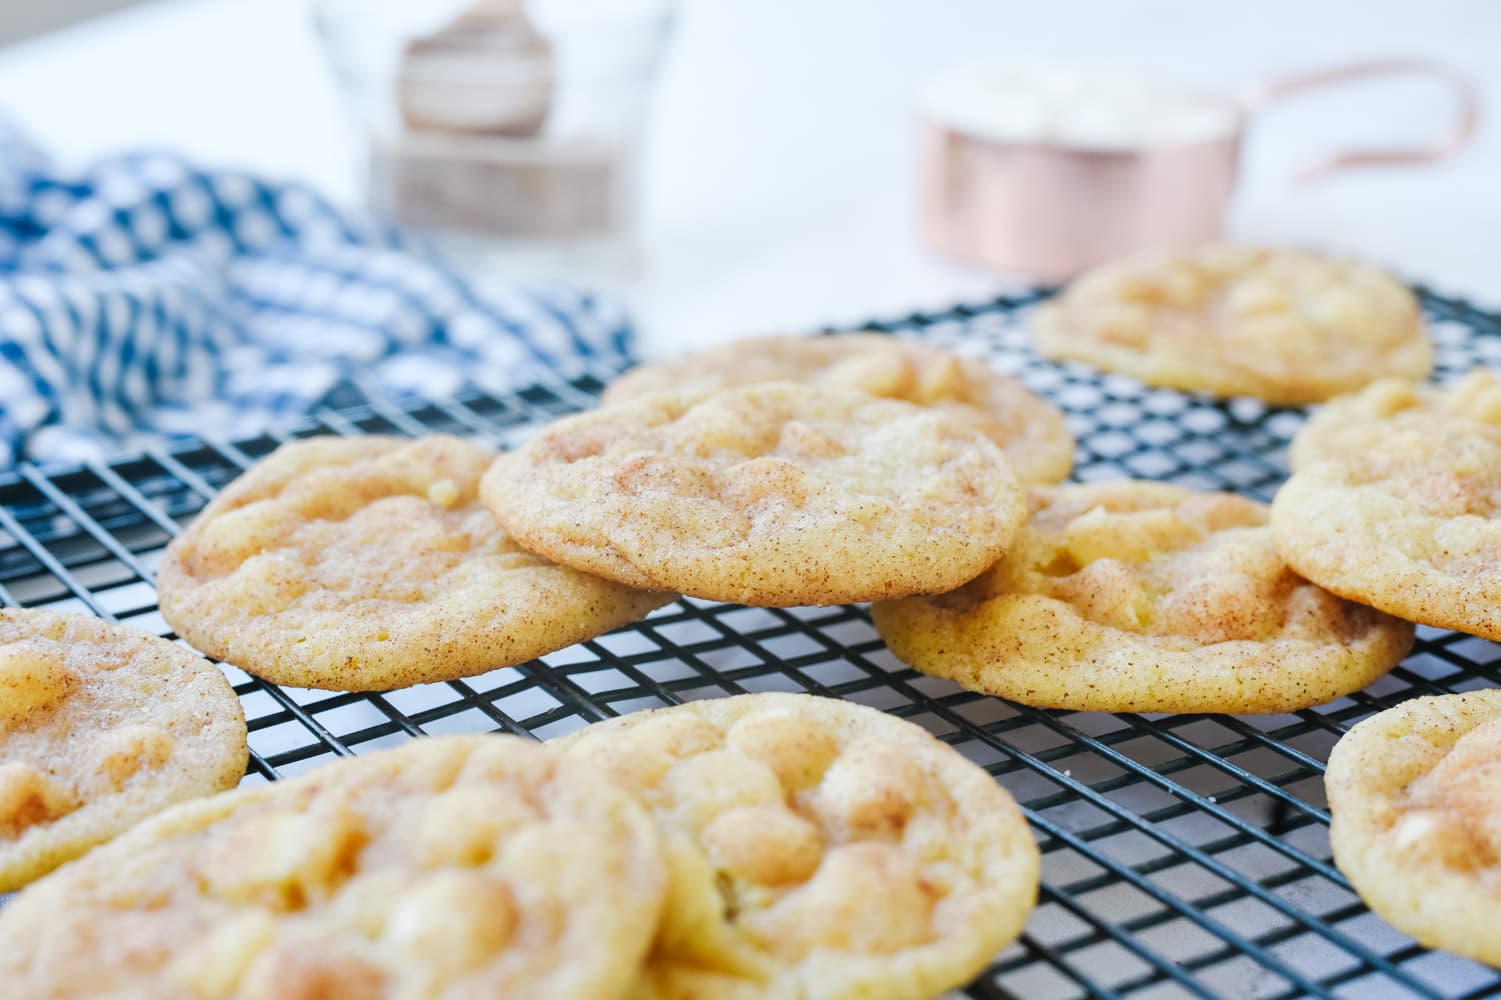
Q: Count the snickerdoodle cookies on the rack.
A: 11